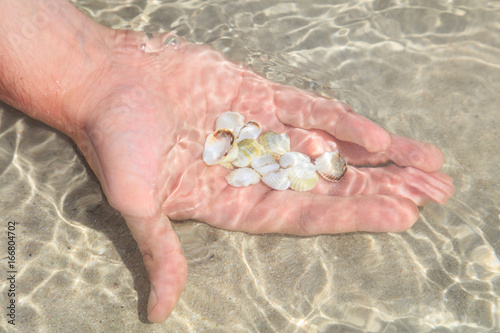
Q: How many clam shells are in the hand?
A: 11